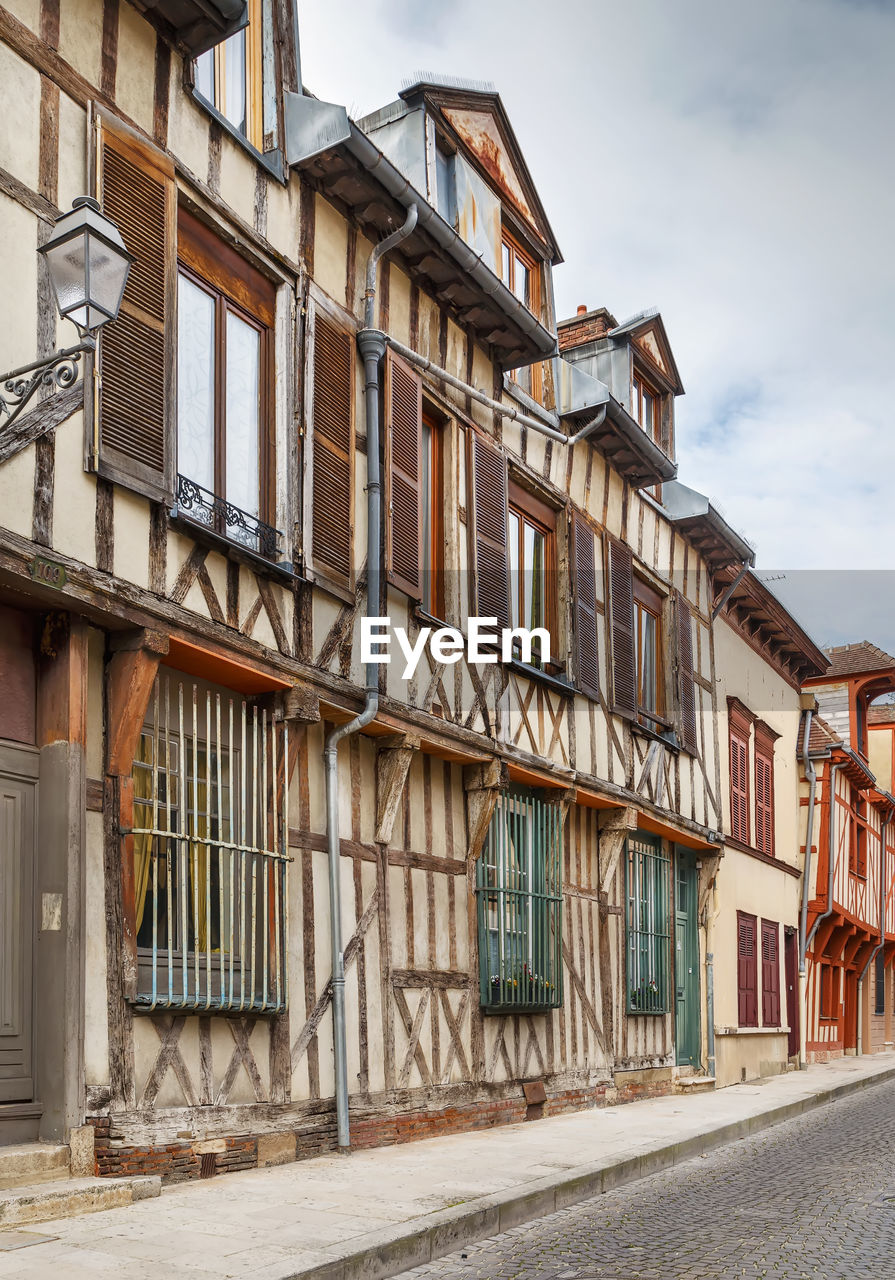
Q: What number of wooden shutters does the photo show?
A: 11